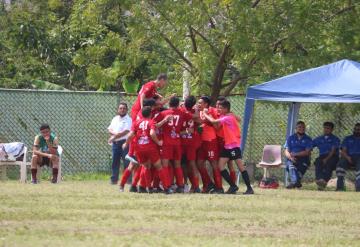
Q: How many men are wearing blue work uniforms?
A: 3